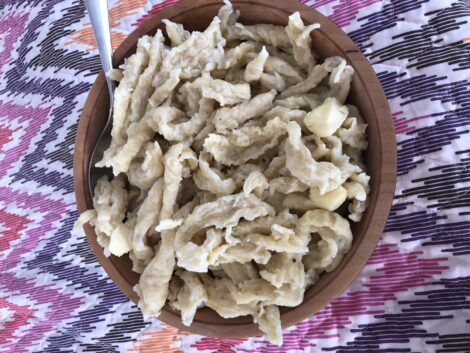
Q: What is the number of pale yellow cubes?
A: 3